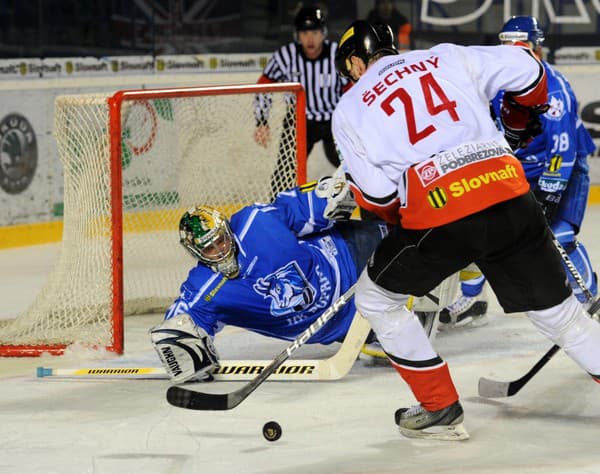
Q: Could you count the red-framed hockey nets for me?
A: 1